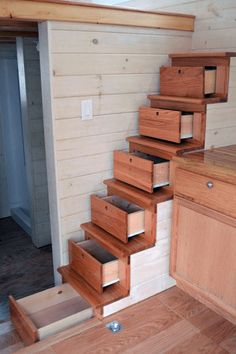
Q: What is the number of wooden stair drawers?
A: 6